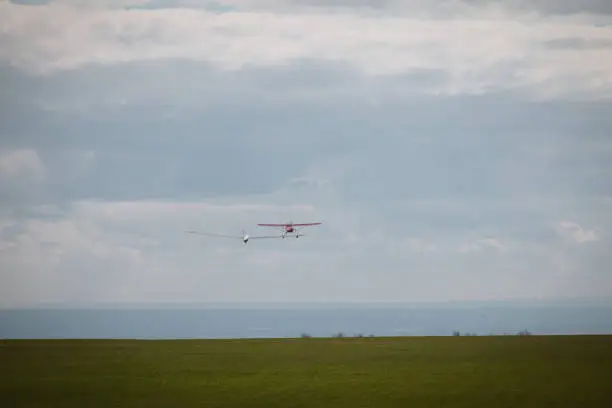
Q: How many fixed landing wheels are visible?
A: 2